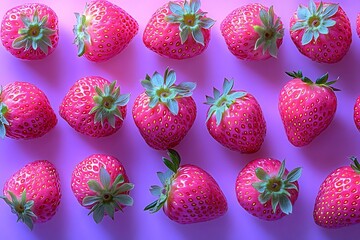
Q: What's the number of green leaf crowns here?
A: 15